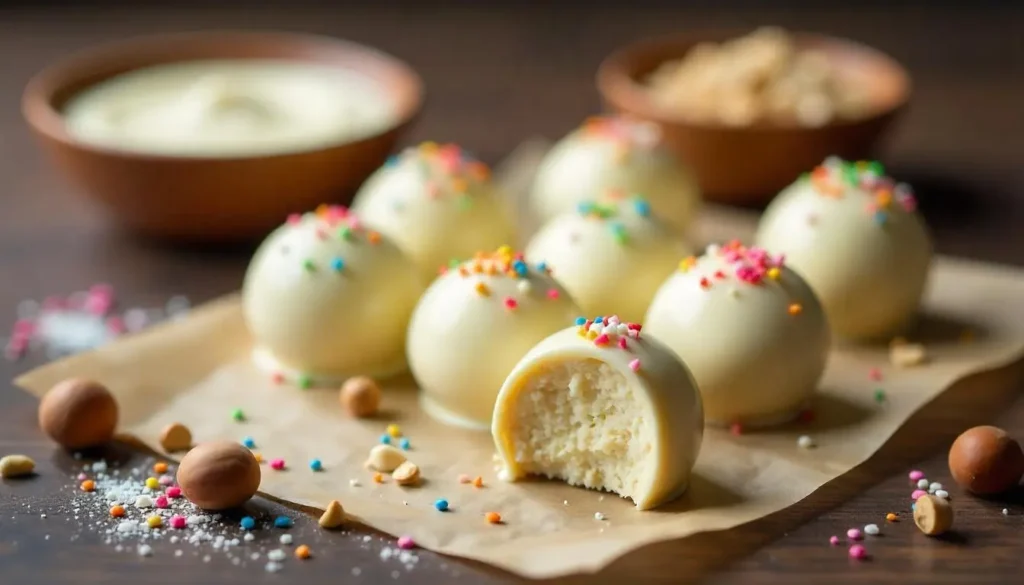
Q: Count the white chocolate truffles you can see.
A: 8